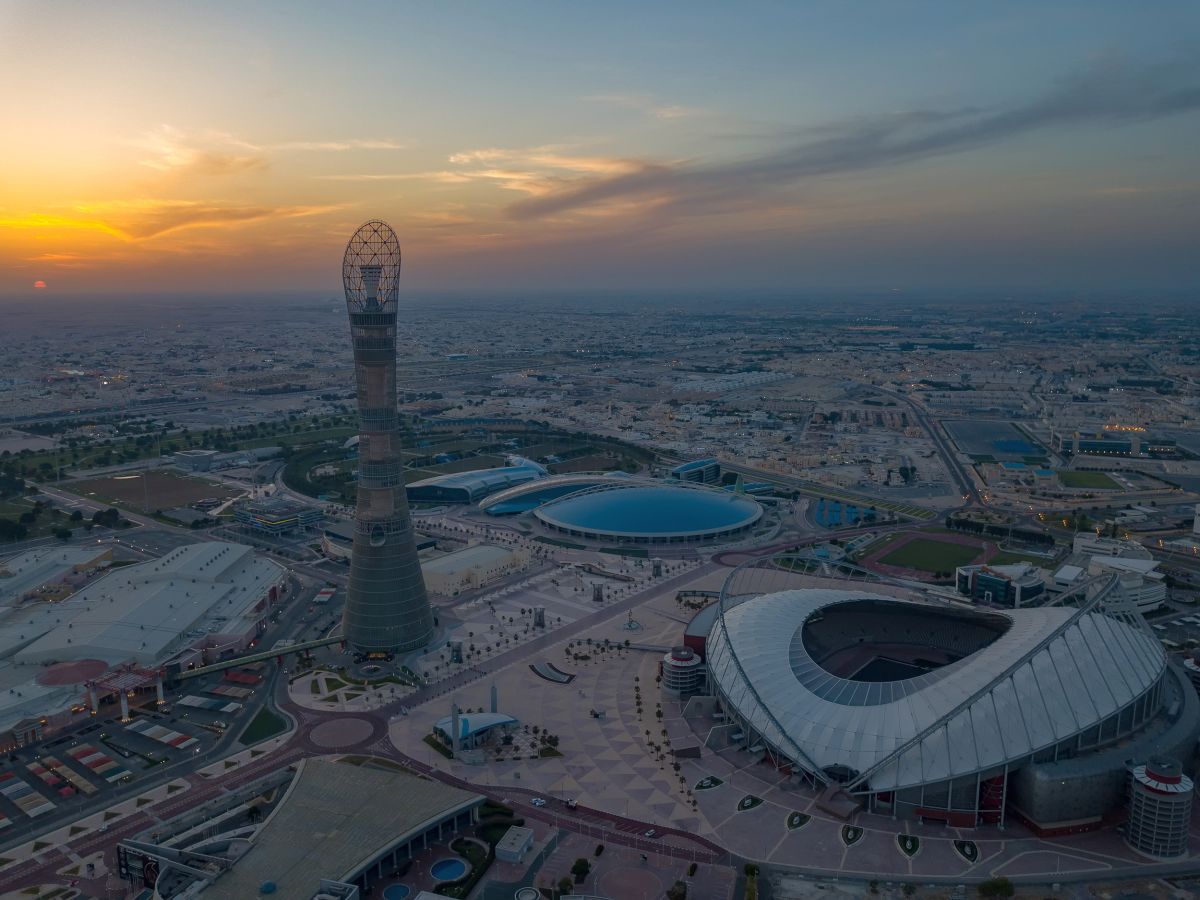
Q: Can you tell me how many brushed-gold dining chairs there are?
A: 0